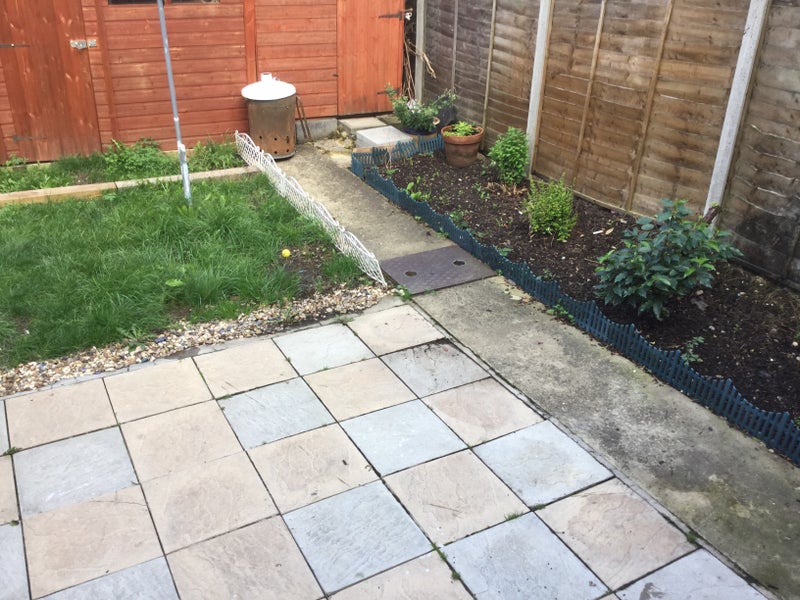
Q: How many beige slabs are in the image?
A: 15